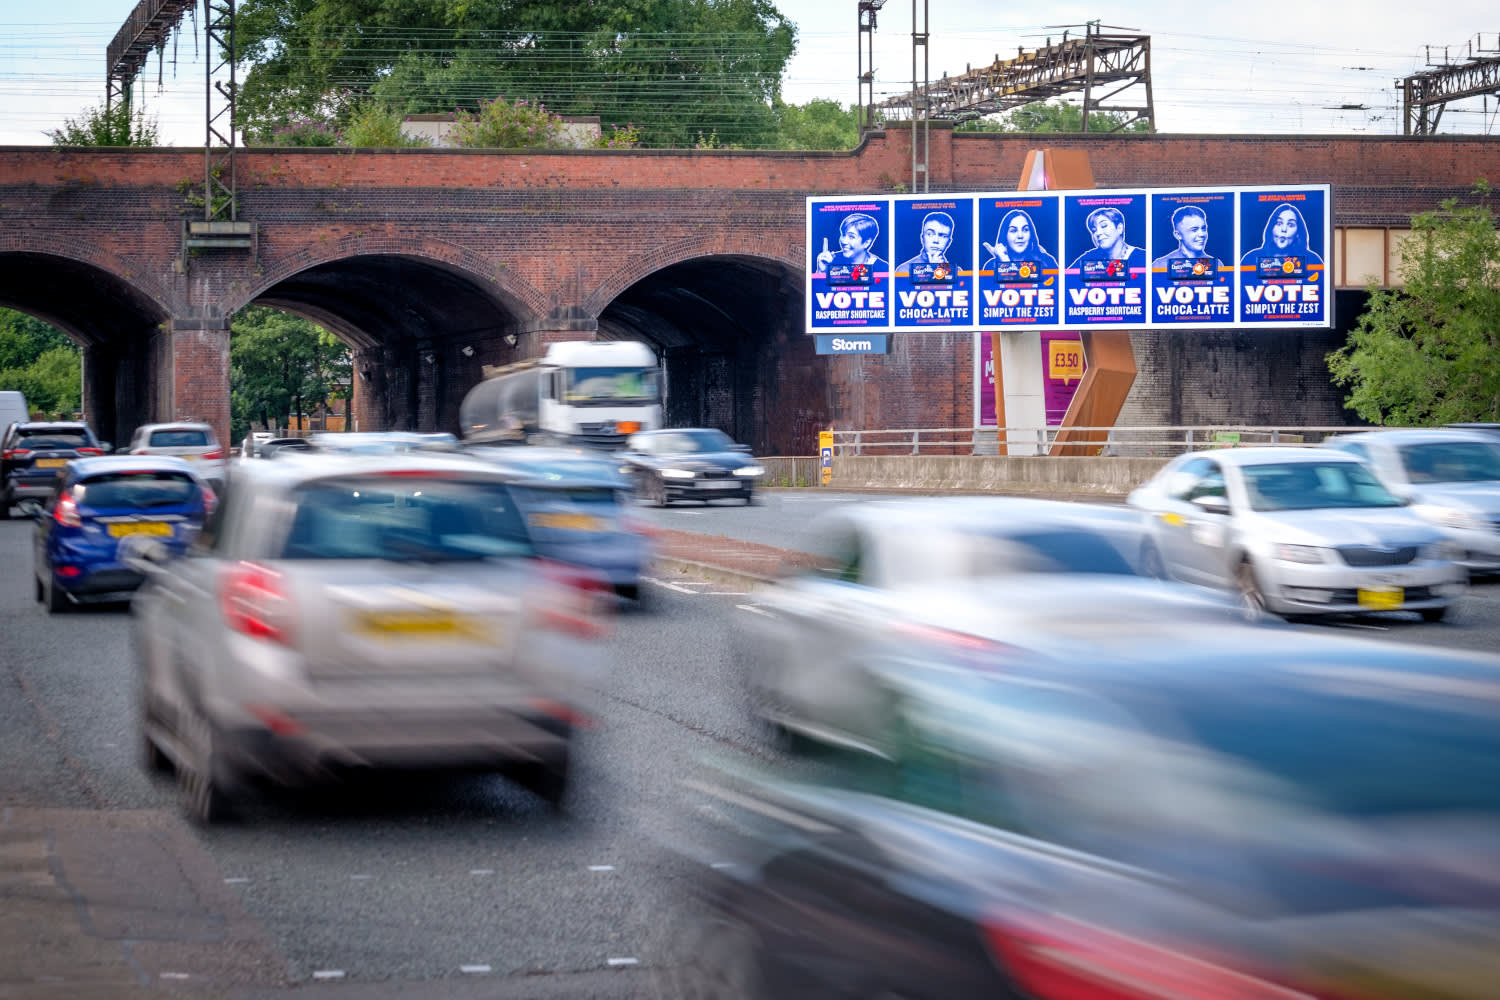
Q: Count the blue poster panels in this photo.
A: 6